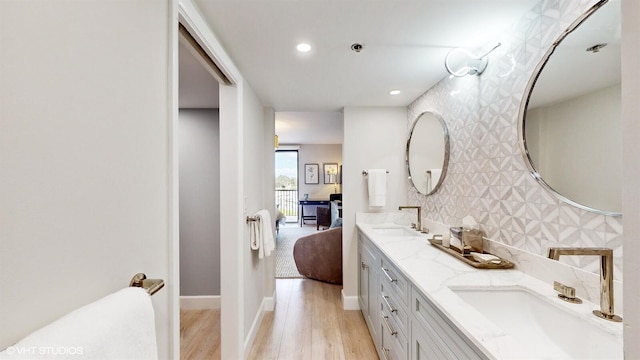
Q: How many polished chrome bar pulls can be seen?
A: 4